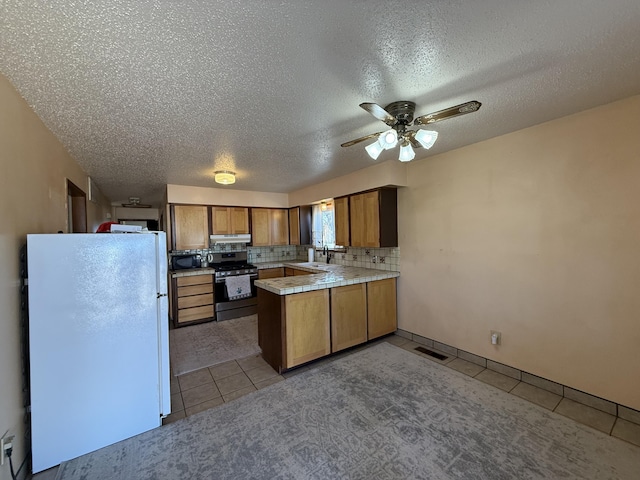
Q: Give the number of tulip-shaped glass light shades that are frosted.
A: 4